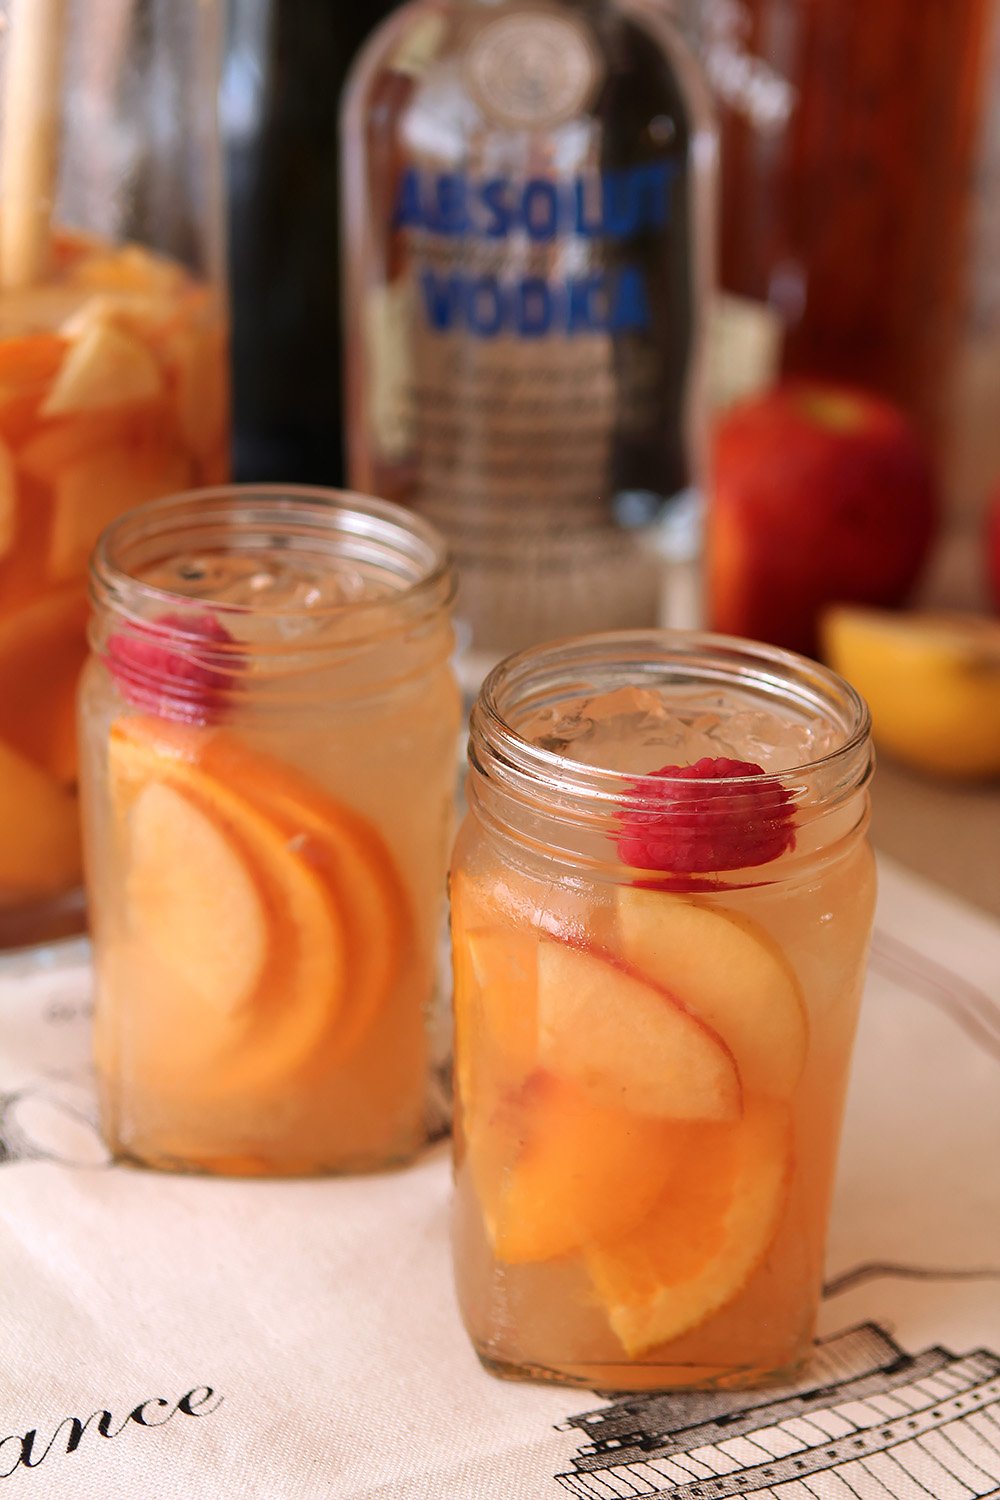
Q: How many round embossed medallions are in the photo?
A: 1